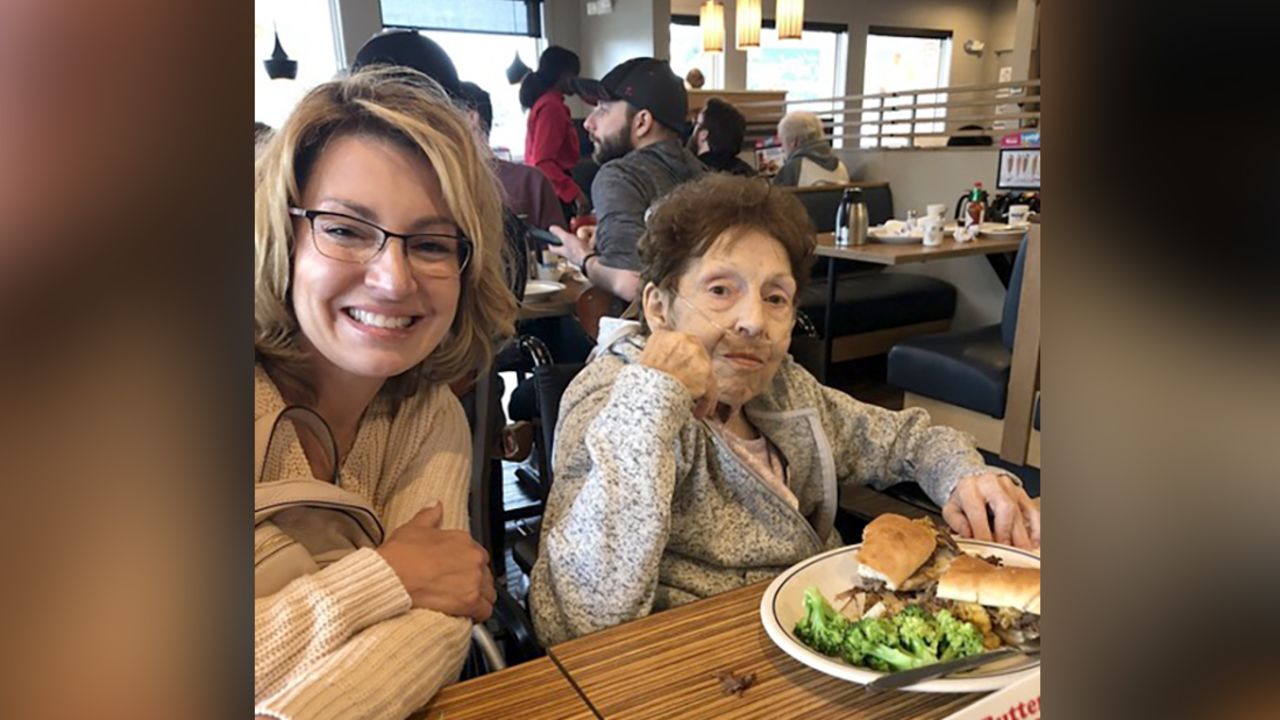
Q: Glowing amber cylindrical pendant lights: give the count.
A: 3